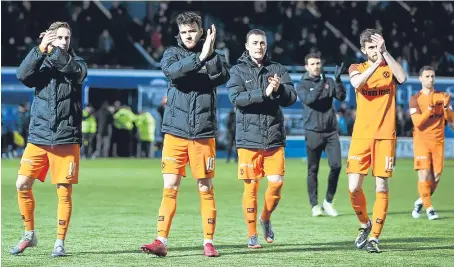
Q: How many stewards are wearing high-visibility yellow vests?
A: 3